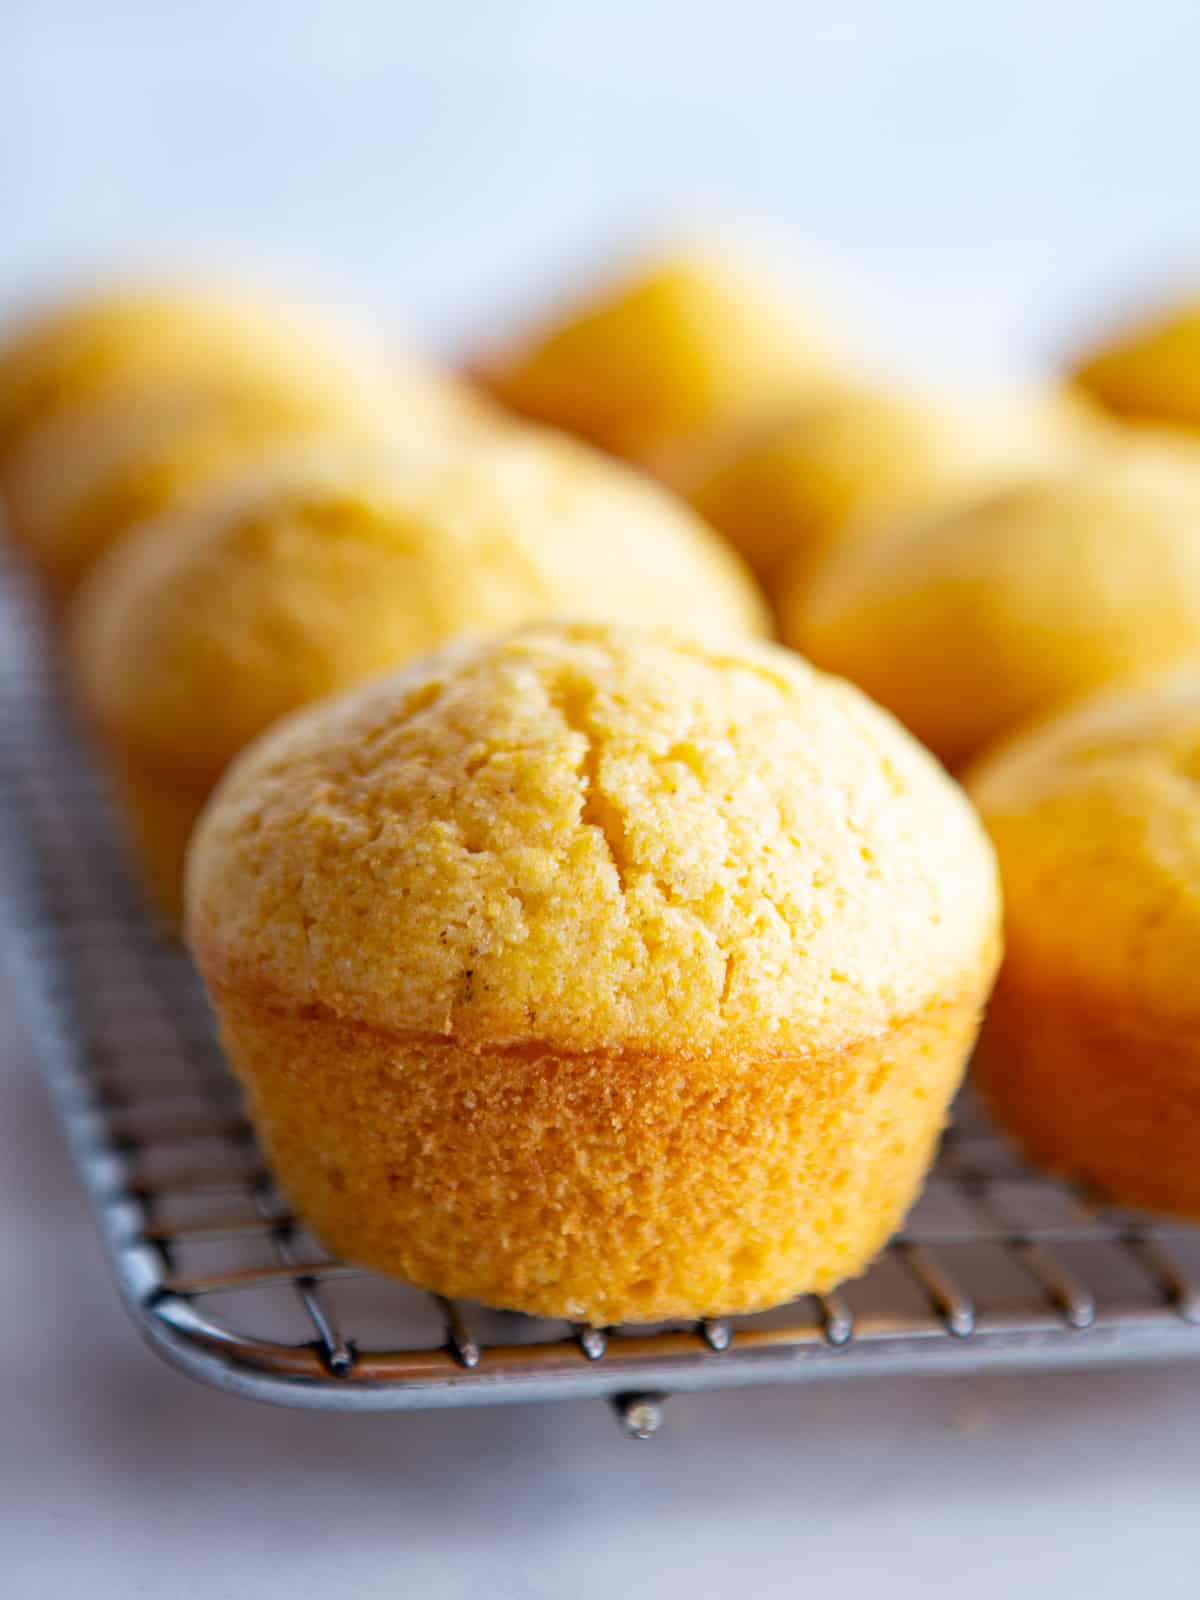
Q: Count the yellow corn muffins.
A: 9